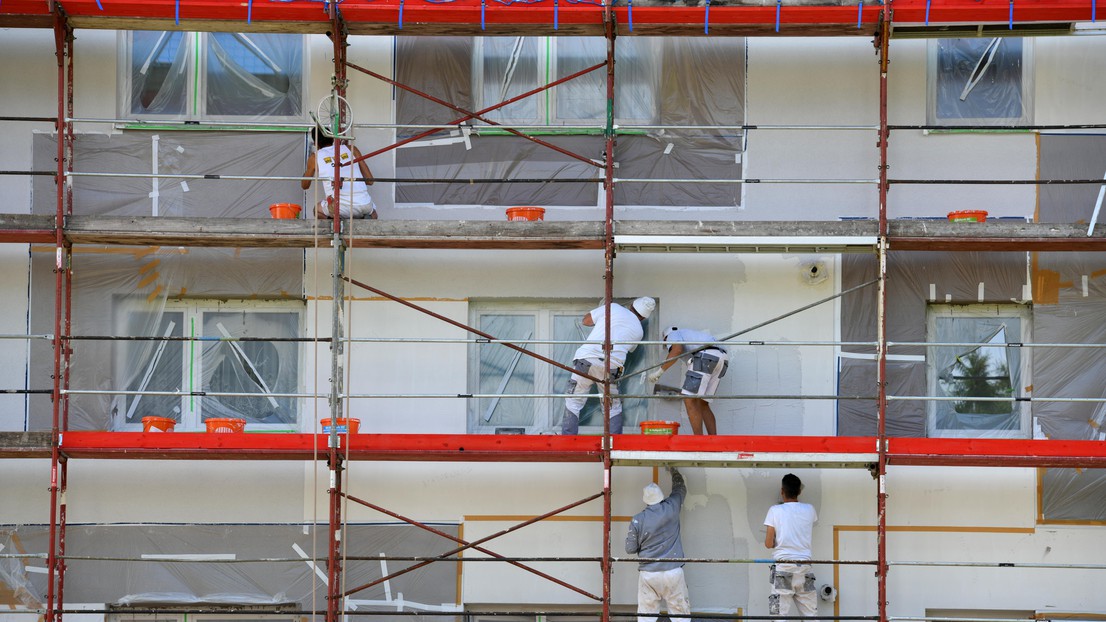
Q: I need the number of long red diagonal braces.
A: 5